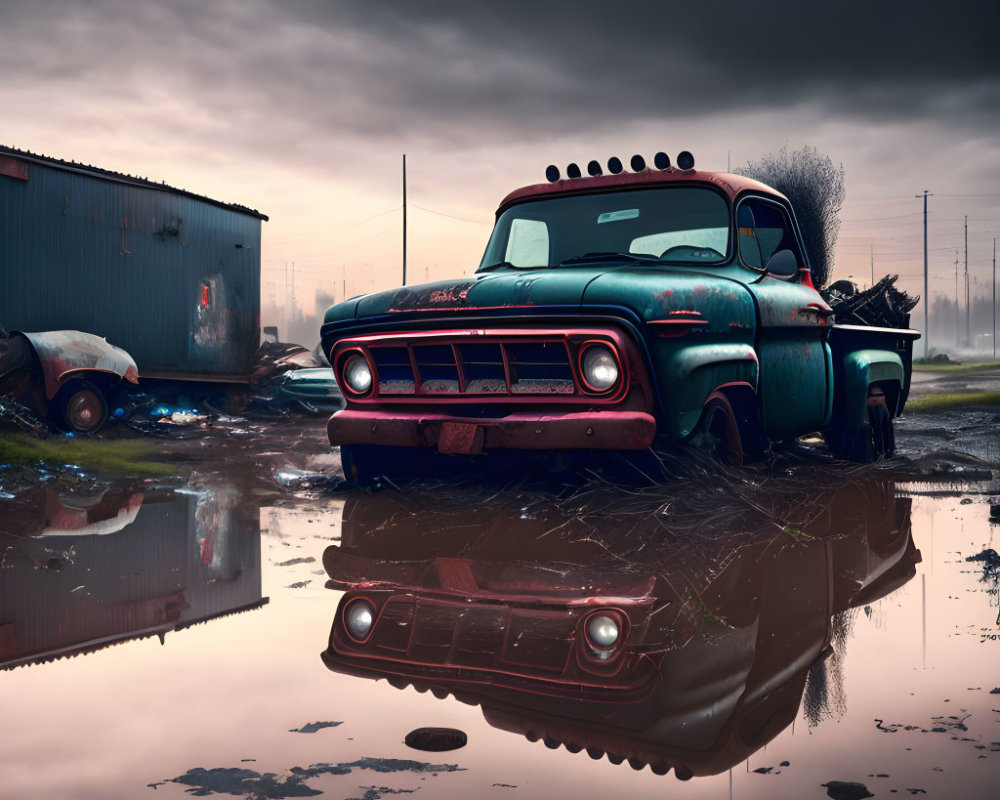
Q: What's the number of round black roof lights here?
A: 7